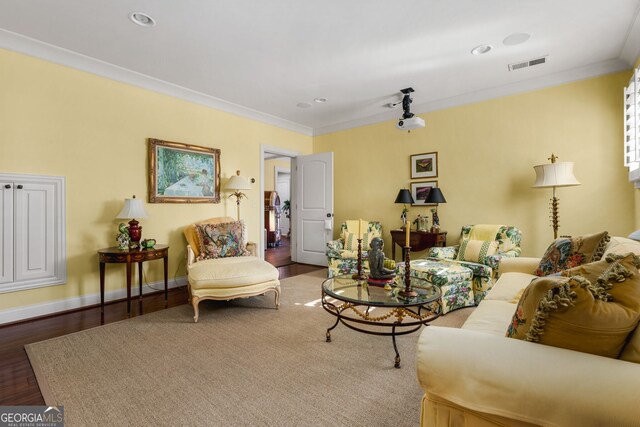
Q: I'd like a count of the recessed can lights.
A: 3